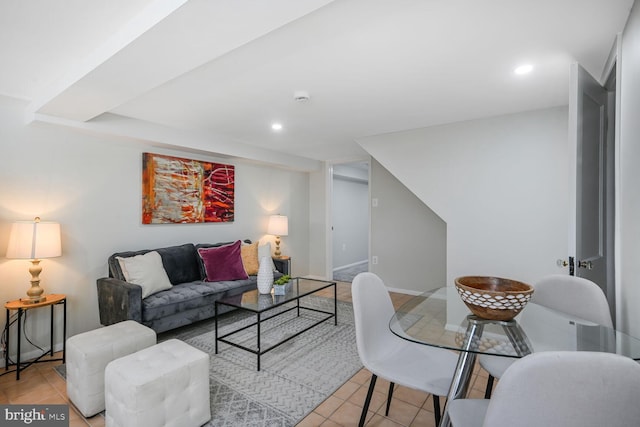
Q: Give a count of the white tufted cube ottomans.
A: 2